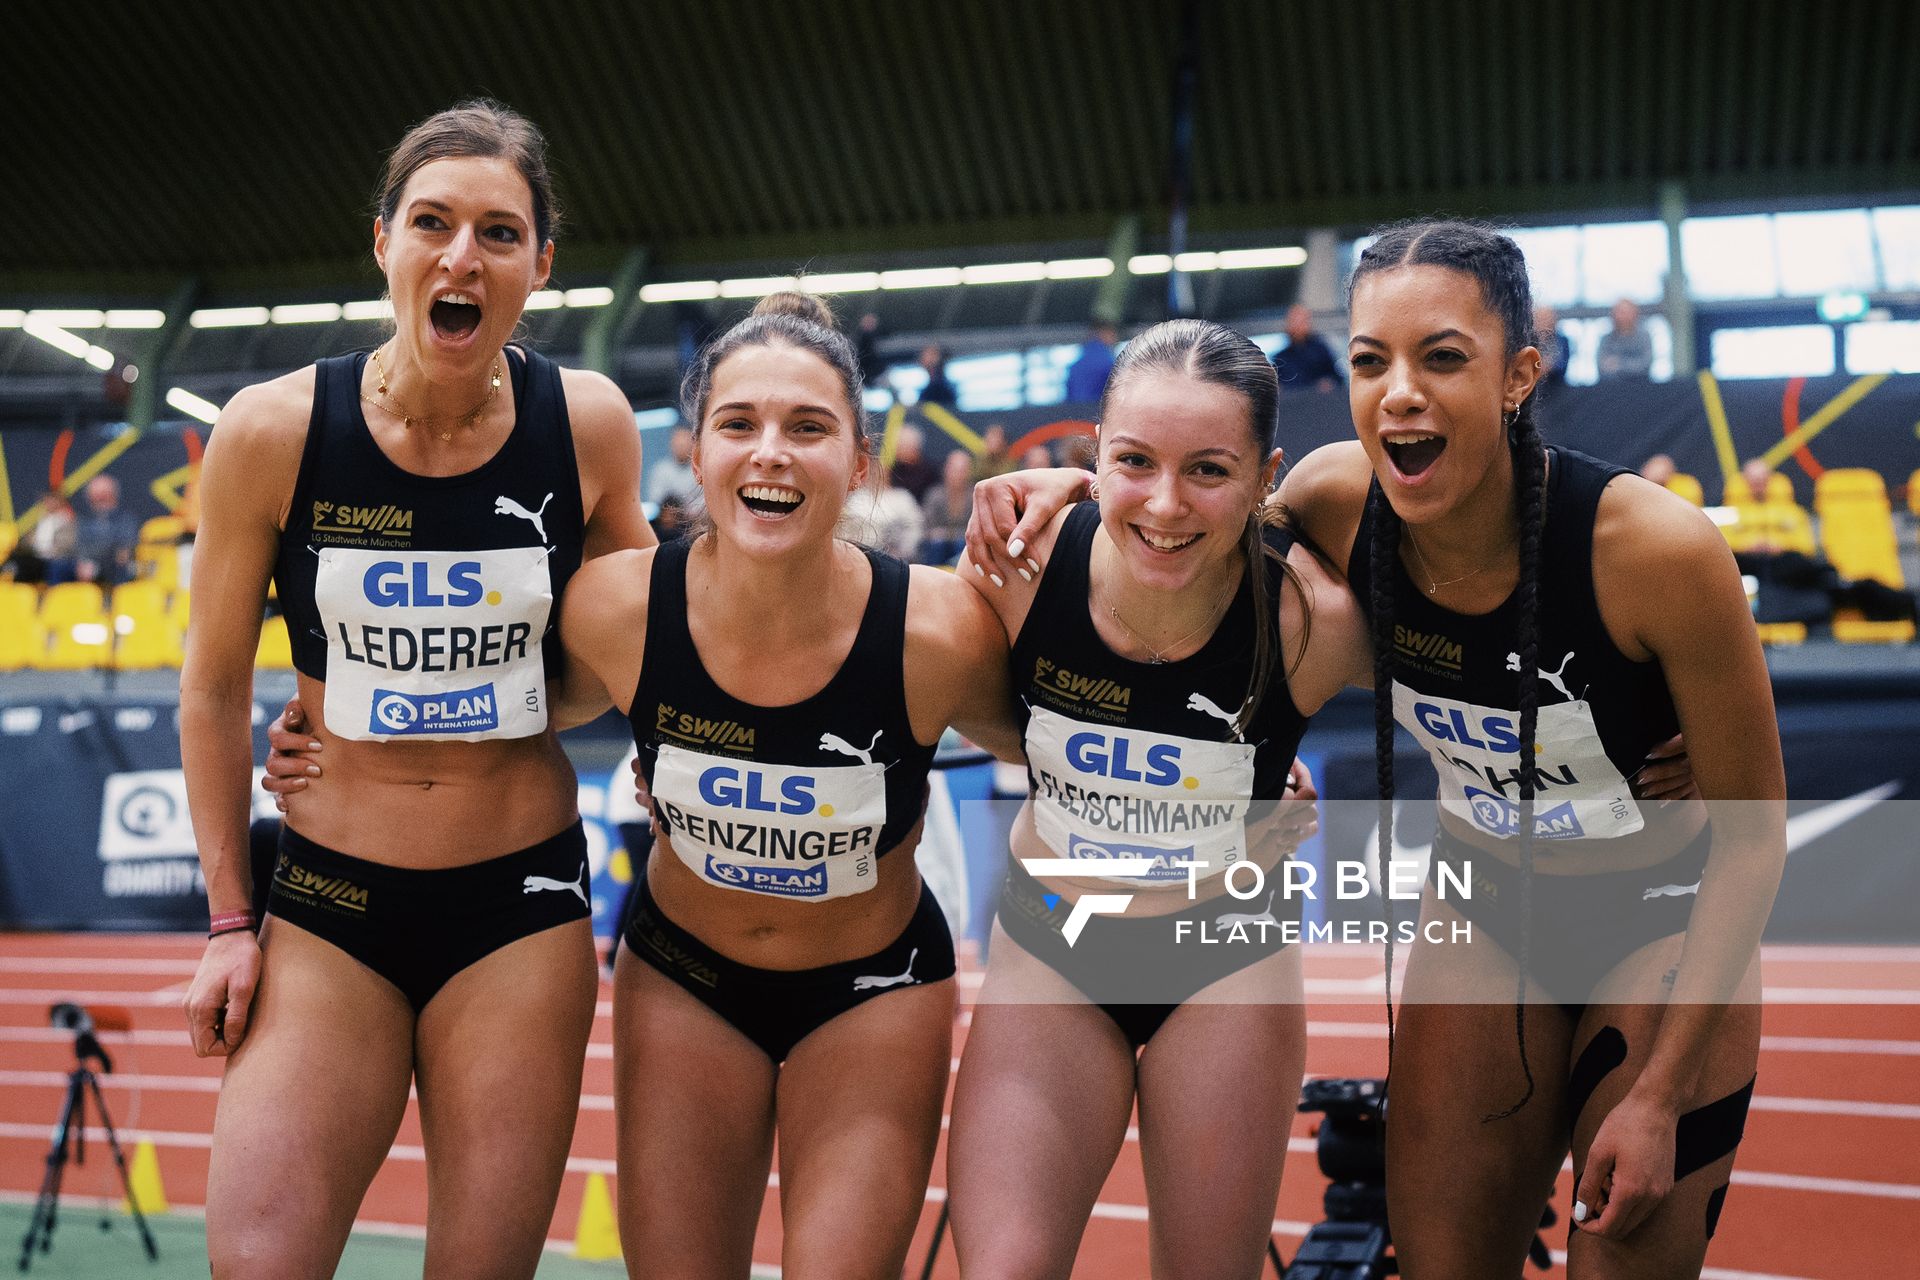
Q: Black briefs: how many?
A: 4